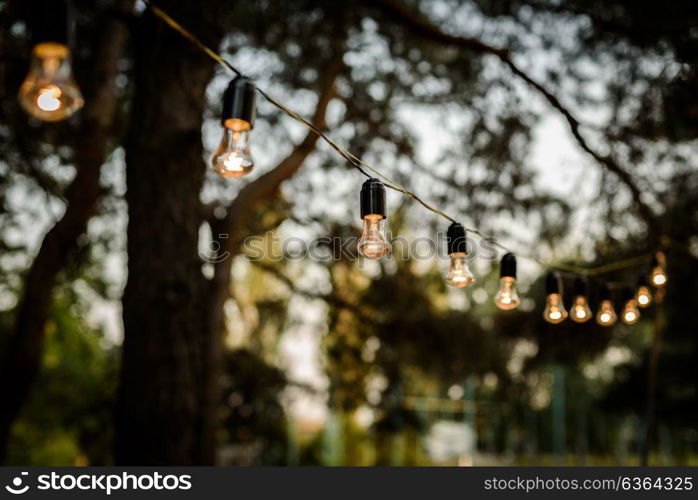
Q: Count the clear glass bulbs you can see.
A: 11